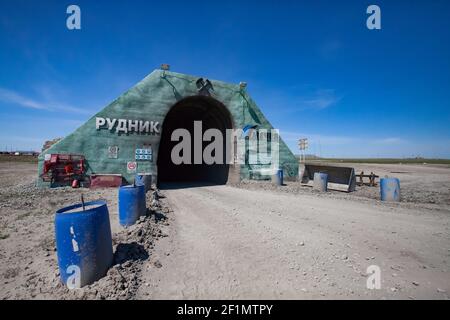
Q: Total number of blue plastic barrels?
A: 6